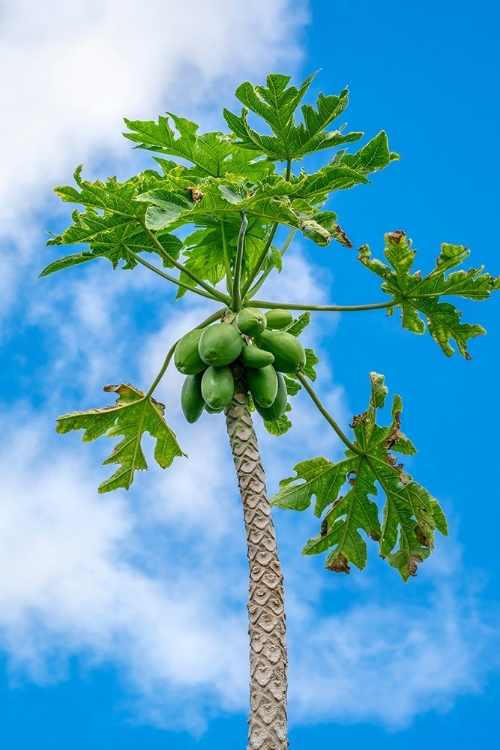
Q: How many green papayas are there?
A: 11